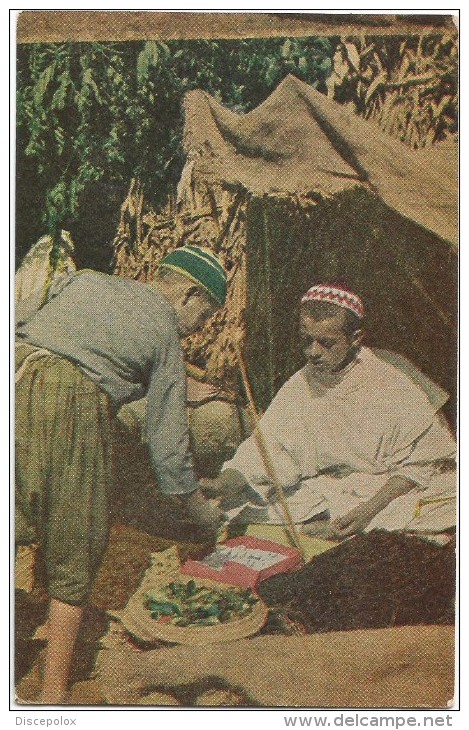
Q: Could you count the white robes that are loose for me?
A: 1